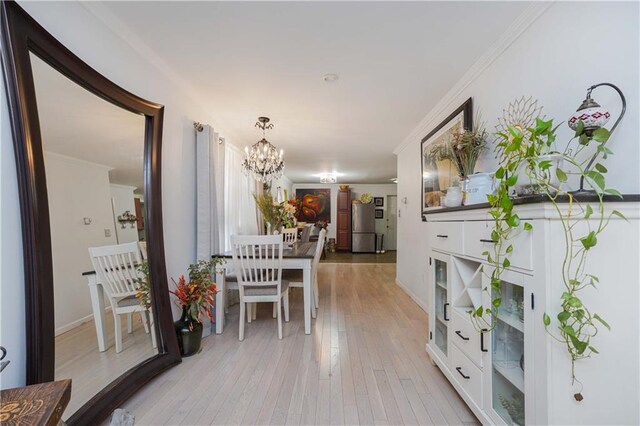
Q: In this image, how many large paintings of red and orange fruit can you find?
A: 1